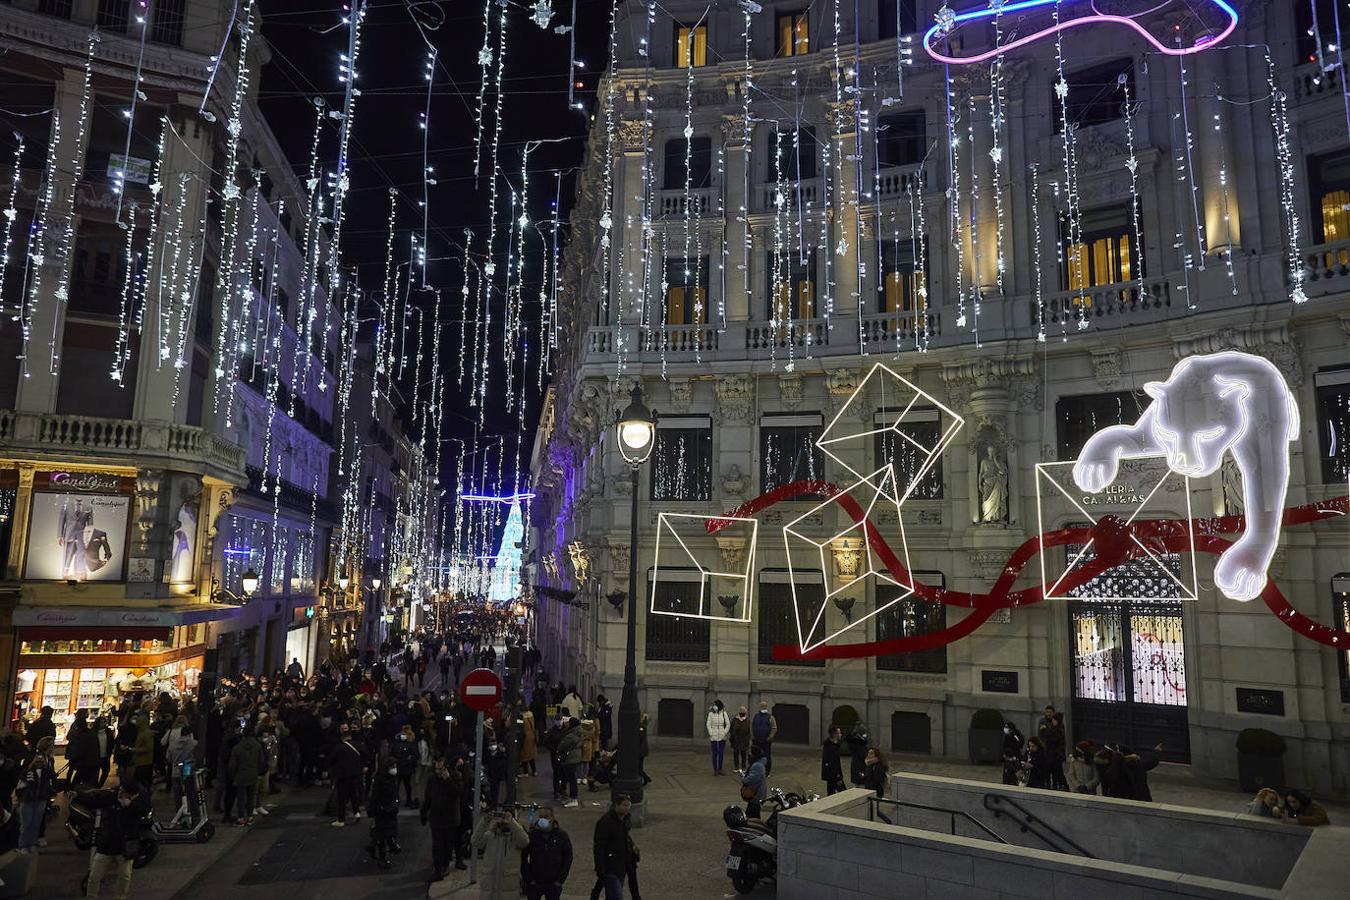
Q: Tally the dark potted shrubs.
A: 3